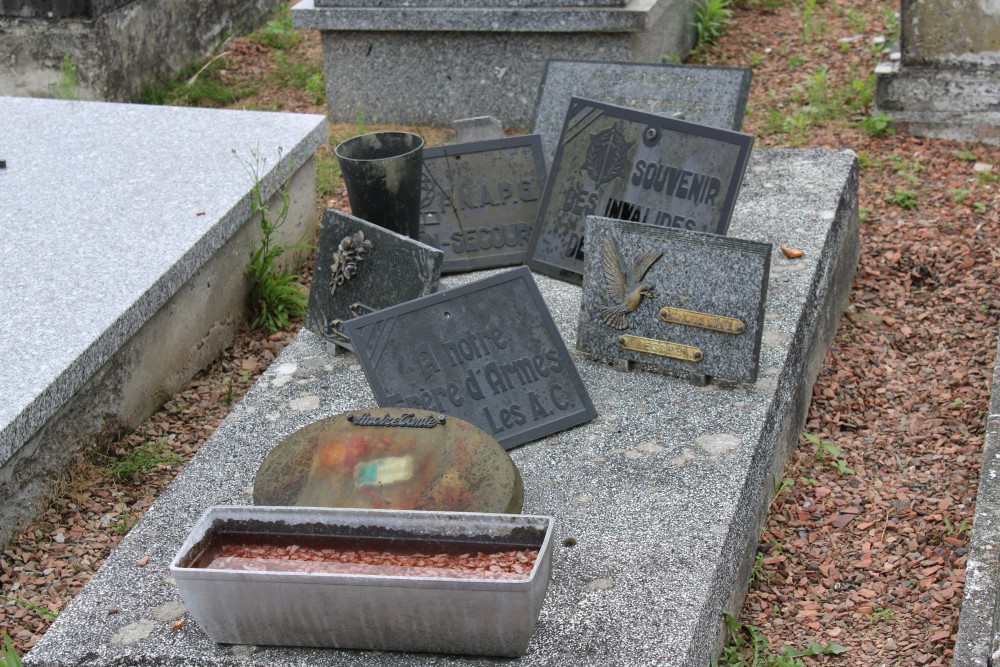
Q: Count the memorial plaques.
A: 7